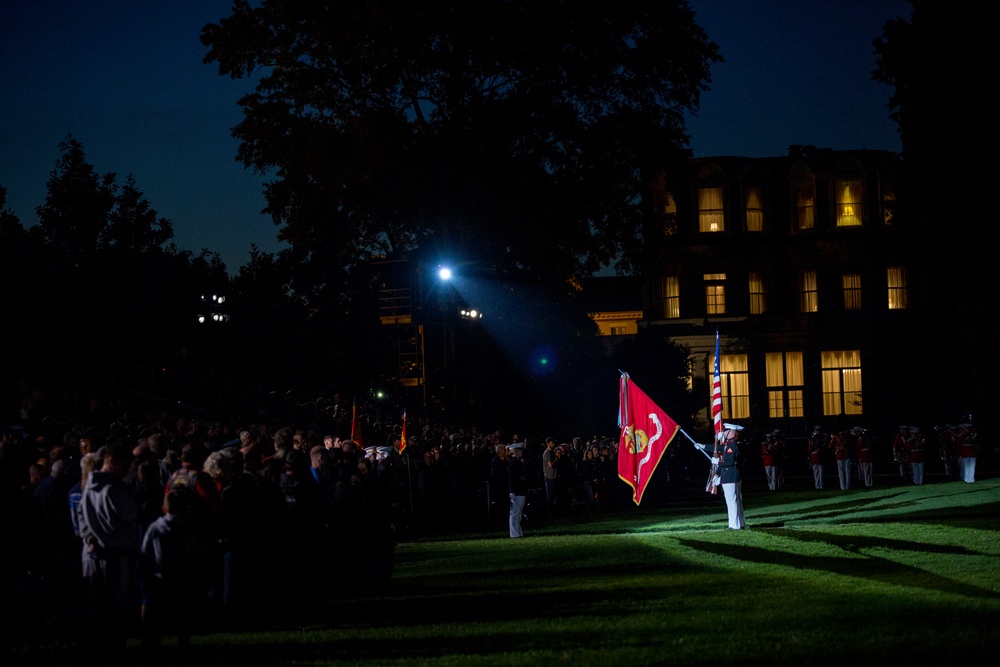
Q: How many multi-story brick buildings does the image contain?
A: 1